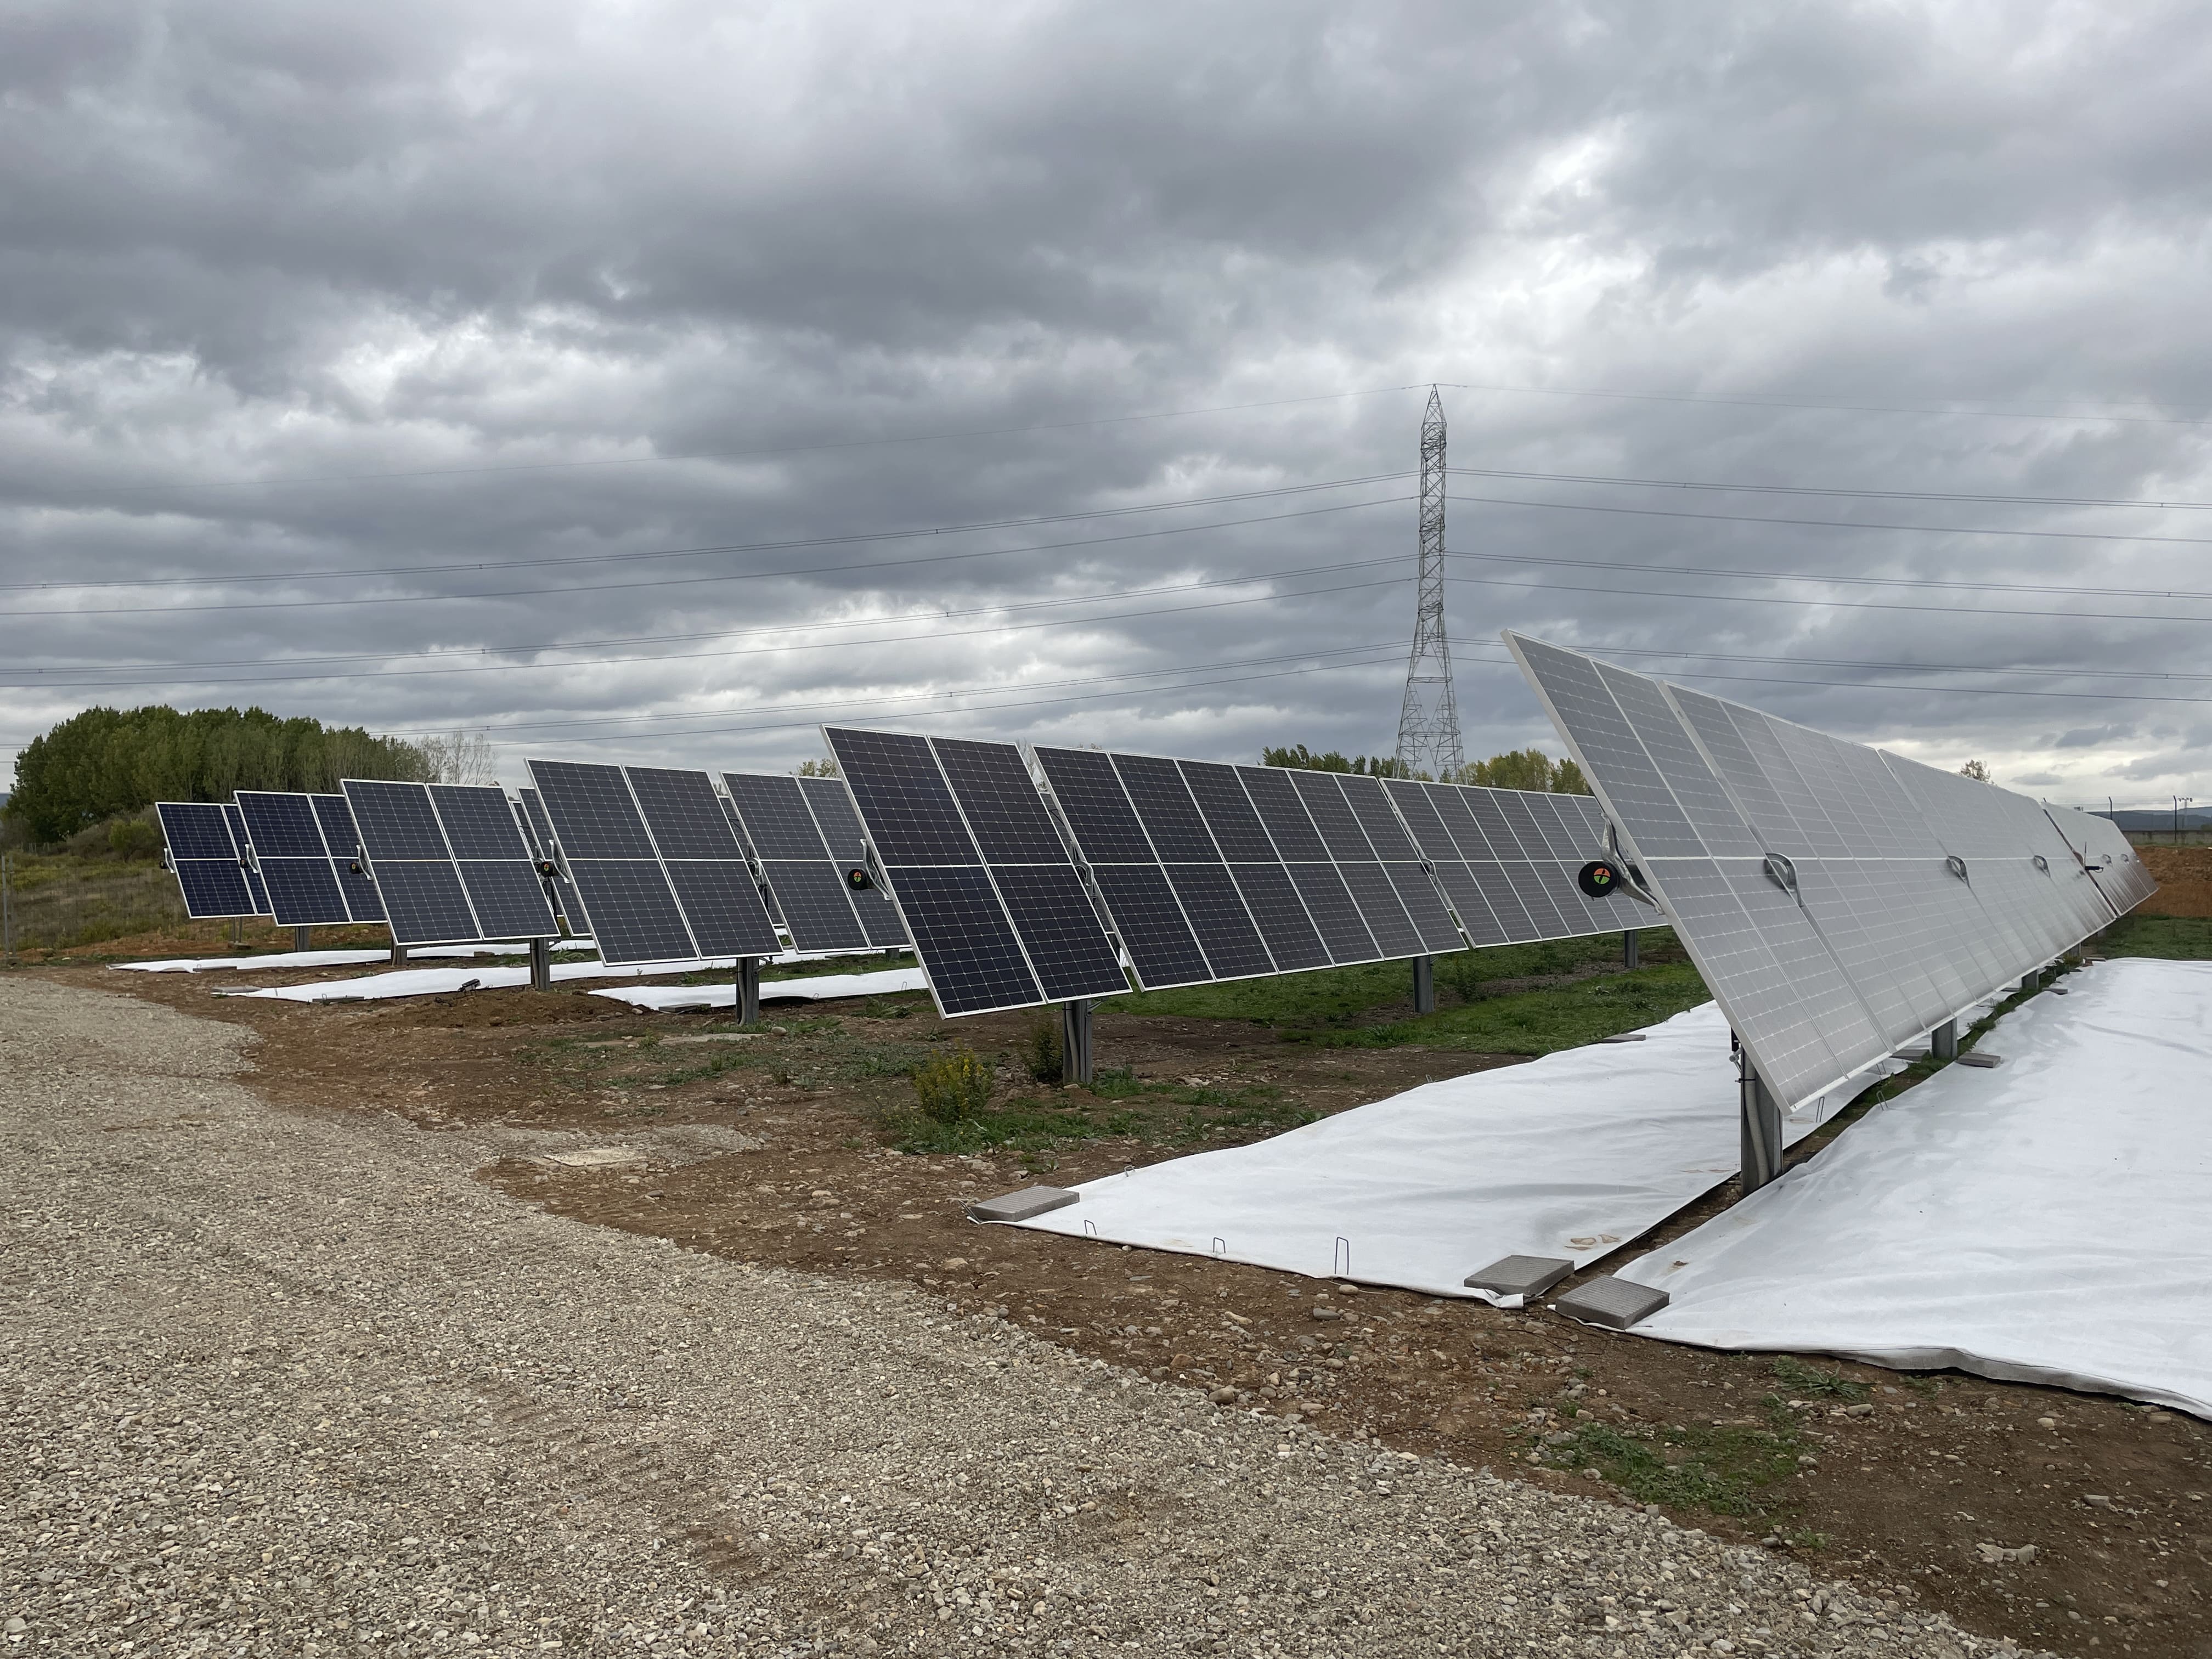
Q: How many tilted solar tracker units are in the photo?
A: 6